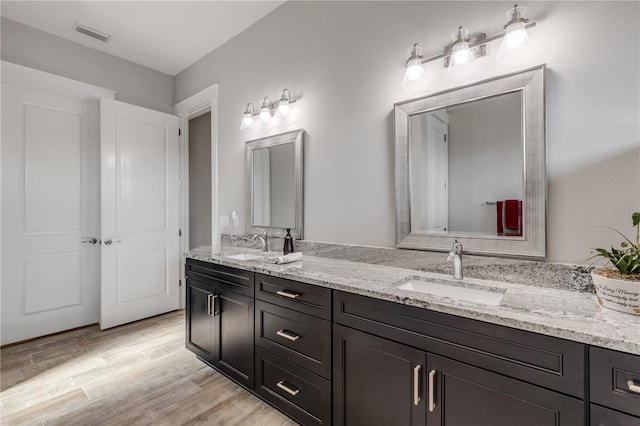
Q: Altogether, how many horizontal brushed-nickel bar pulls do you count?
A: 4